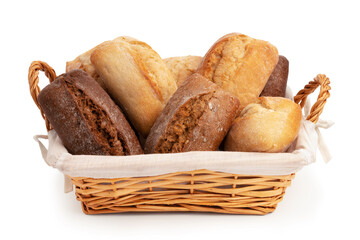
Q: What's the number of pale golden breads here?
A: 5